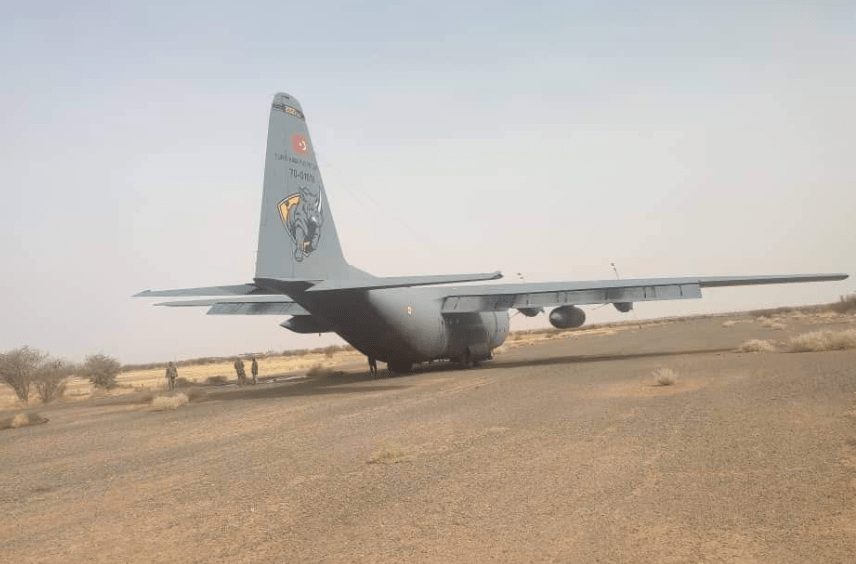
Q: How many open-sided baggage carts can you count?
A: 0